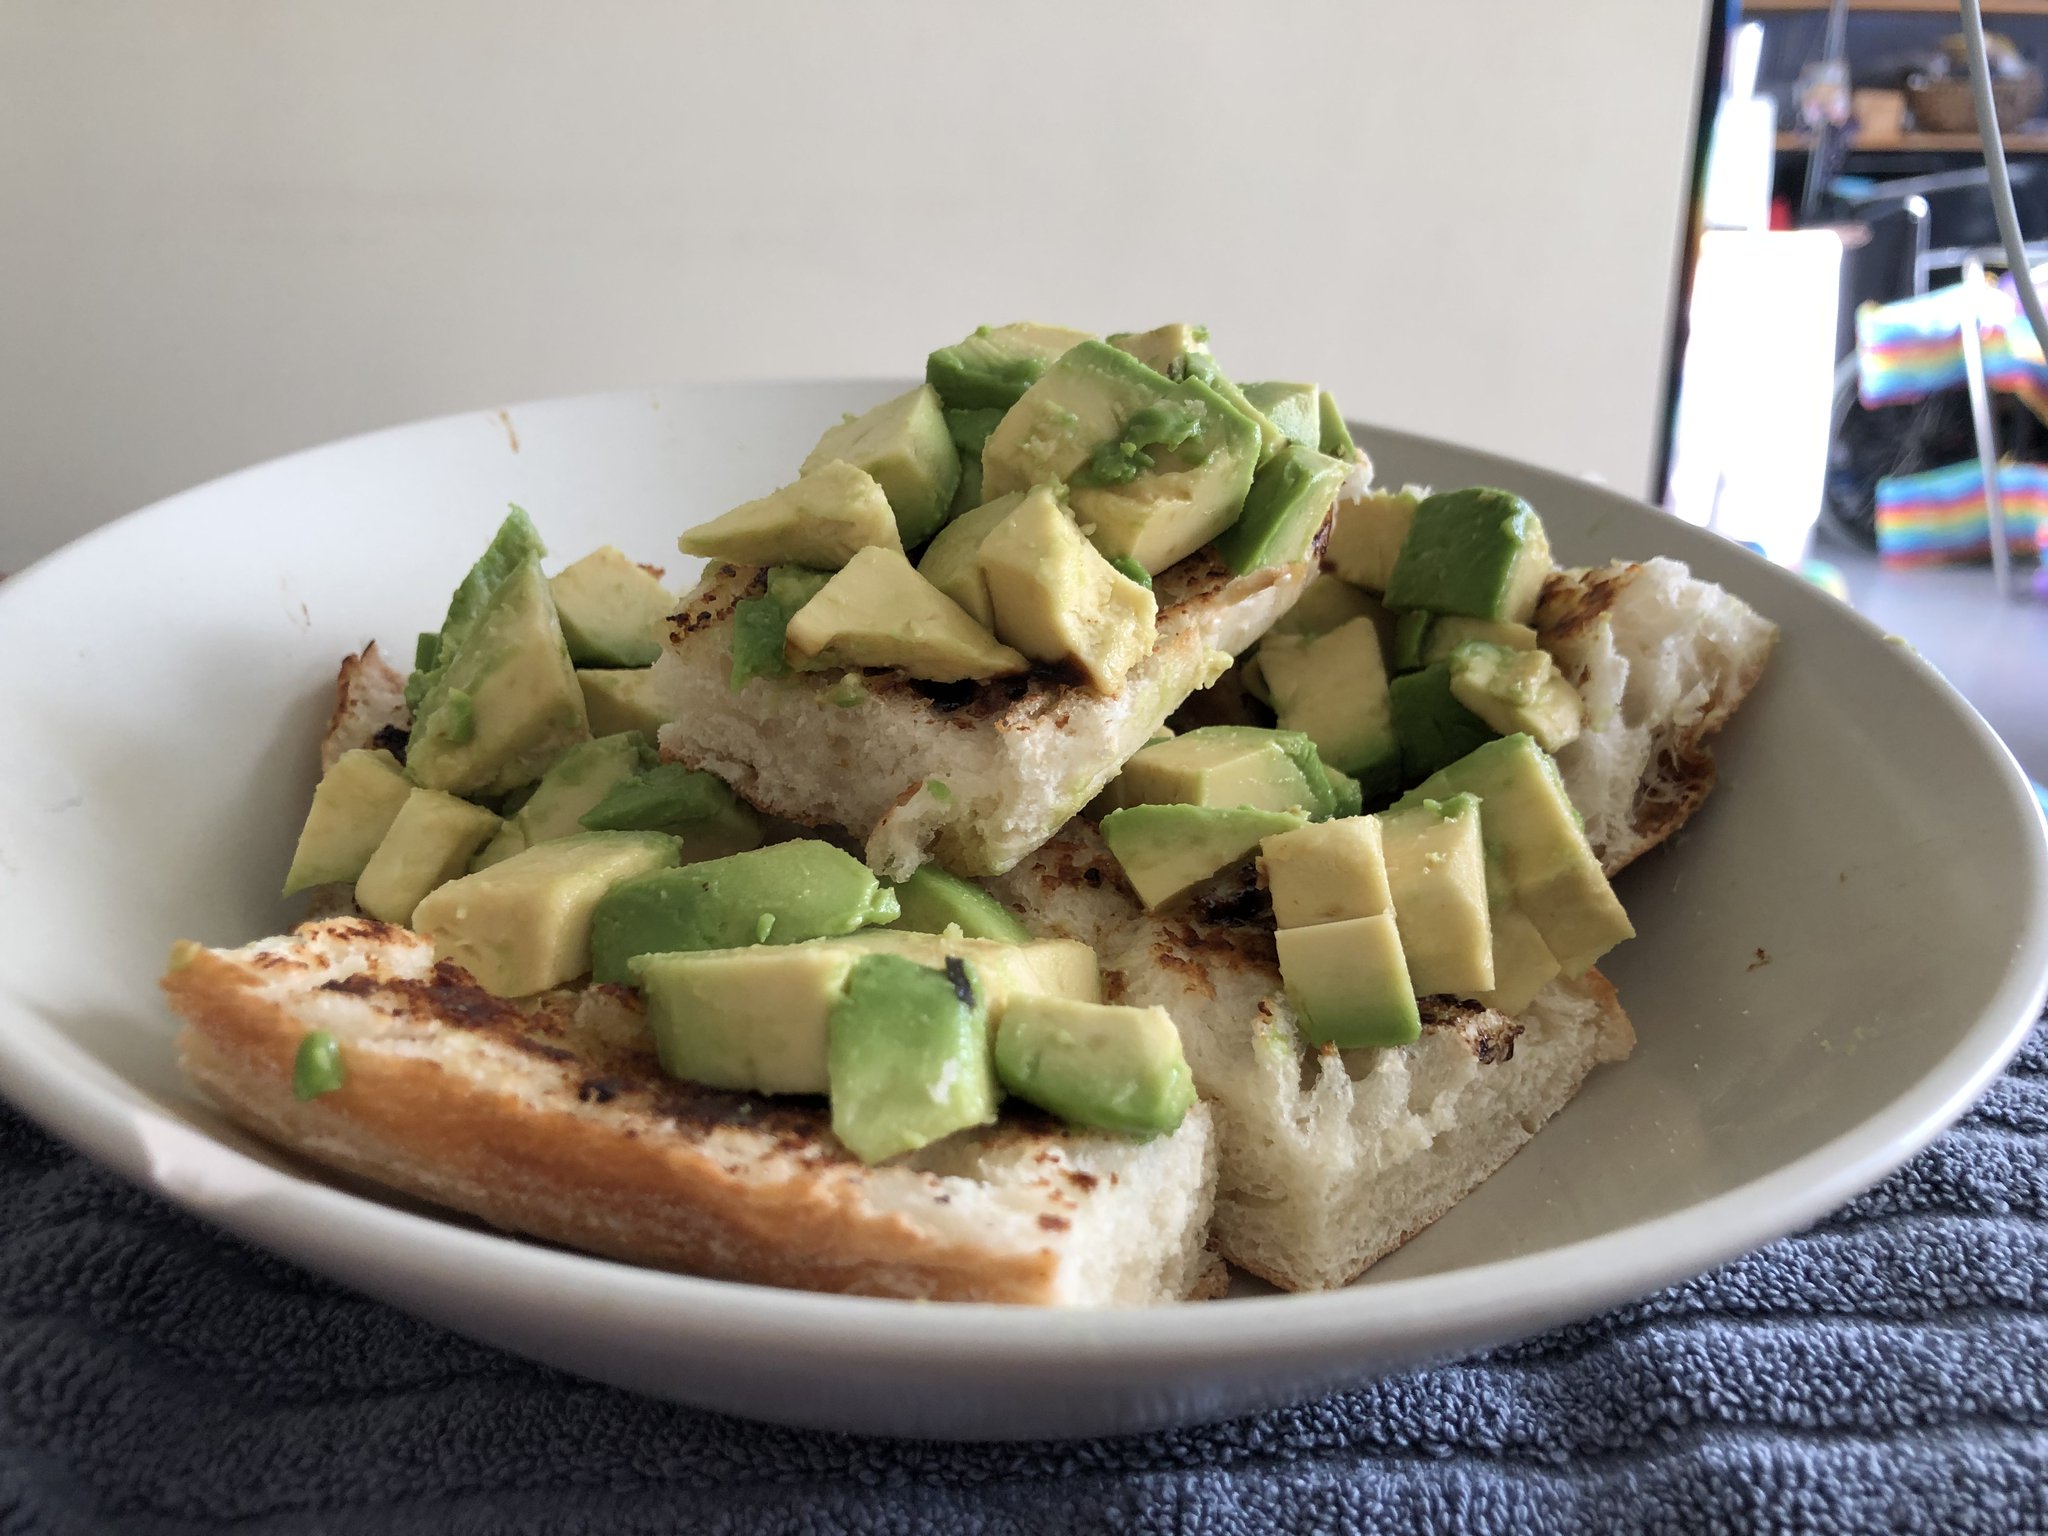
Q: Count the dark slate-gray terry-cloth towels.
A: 1